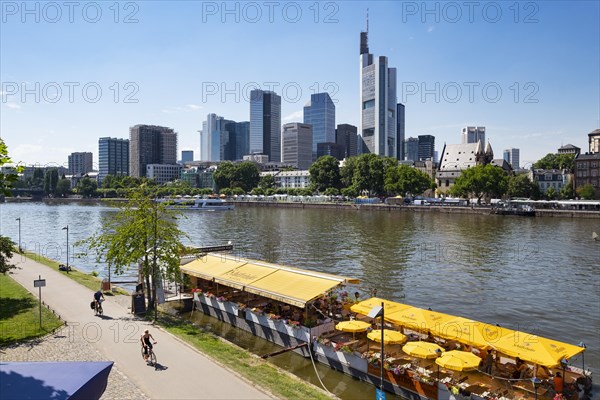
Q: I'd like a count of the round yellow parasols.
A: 4